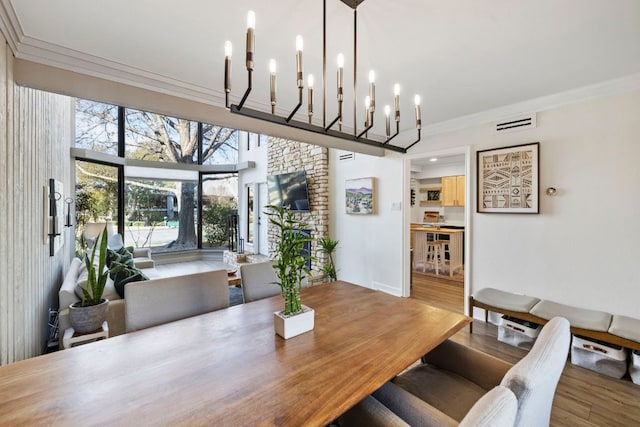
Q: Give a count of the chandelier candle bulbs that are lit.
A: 11